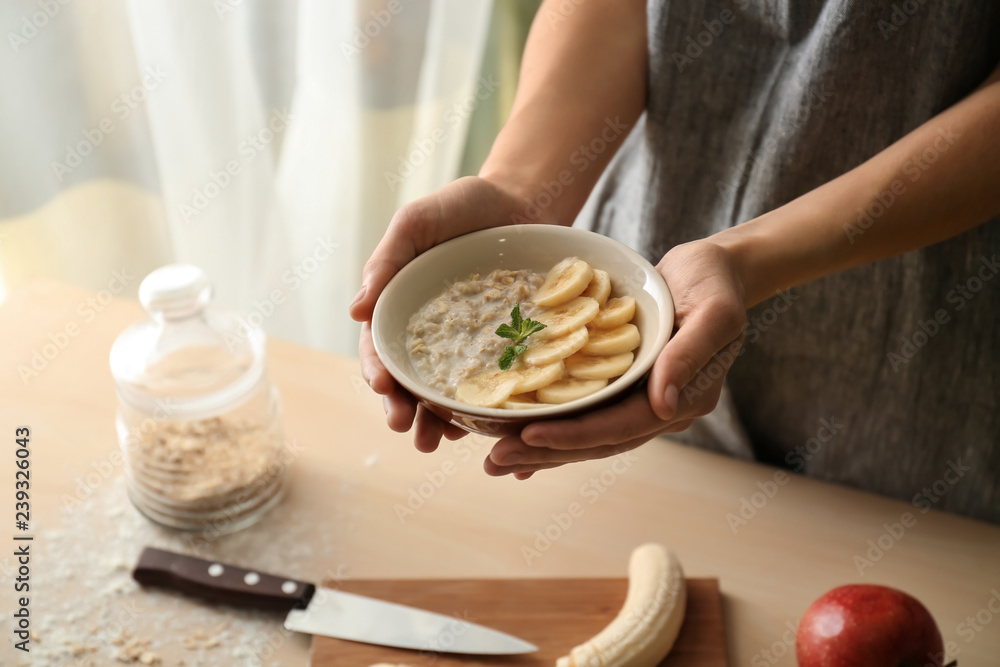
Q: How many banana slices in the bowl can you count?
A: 11